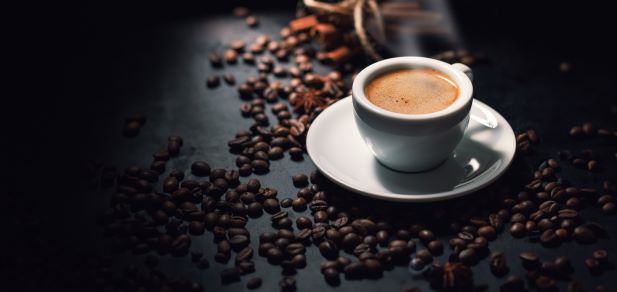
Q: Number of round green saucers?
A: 0